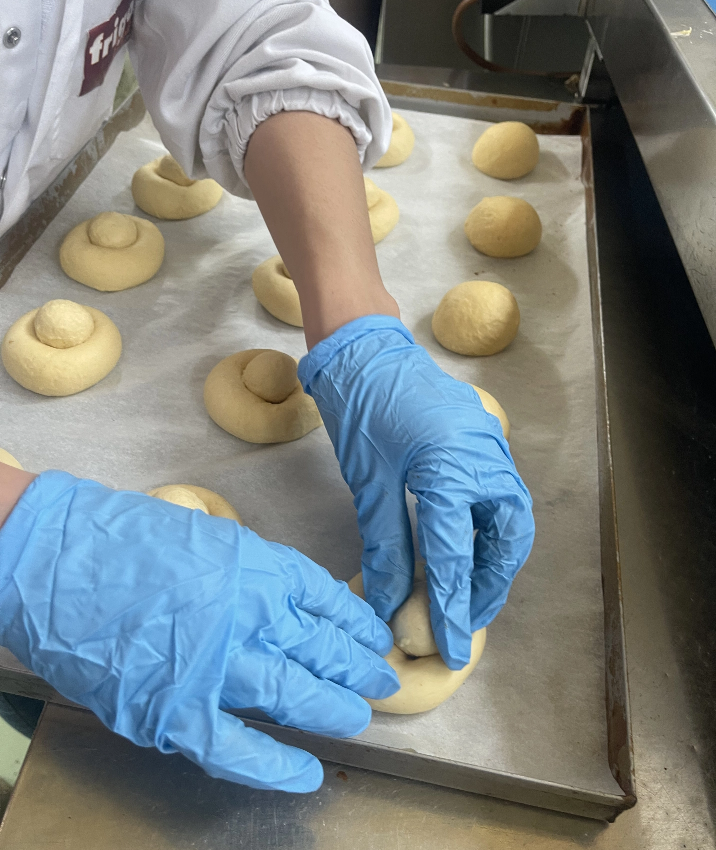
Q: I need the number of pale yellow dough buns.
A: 14